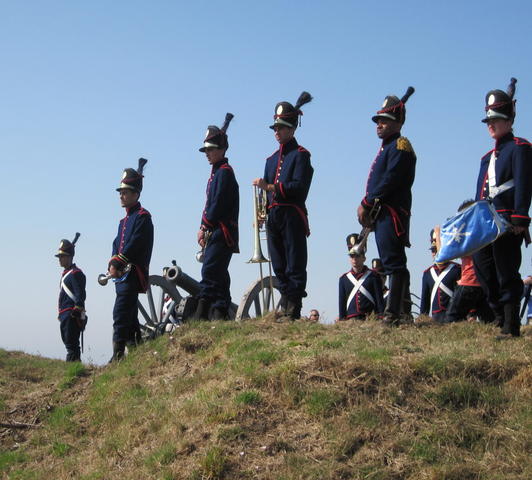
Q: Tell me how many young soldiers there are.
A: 9